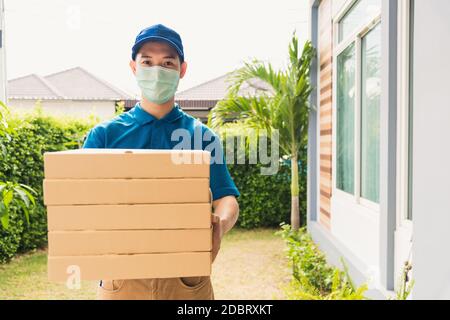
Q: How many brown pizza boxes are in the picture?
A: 5